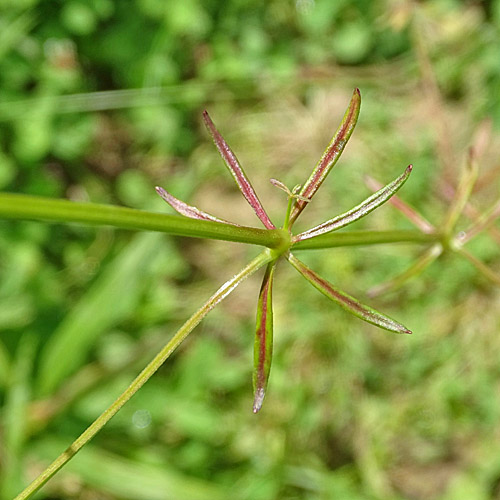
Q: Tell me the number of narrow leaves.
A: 6